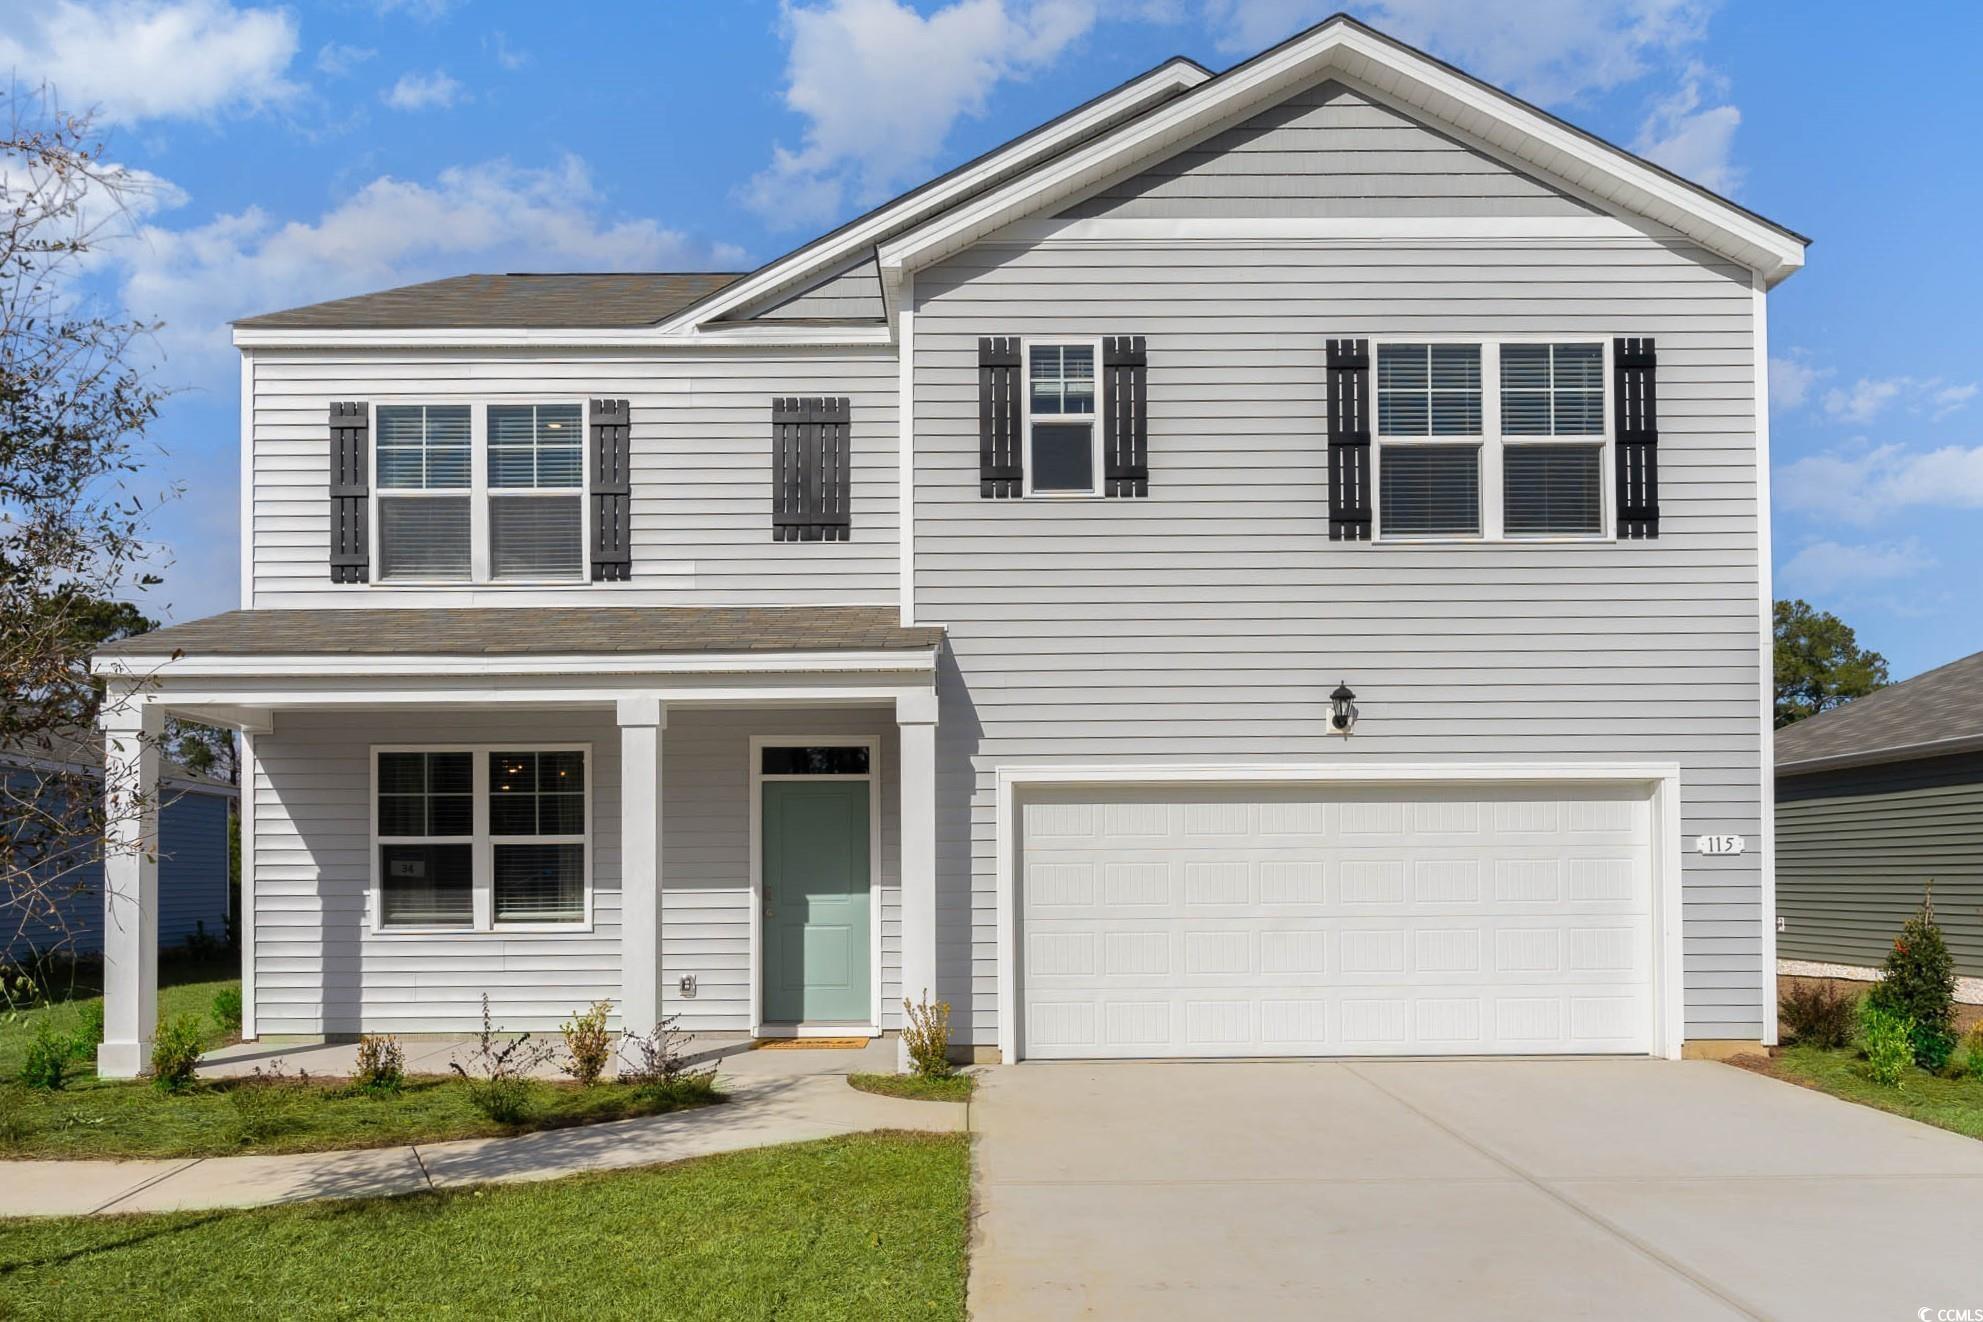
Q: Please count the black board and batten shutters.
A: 8